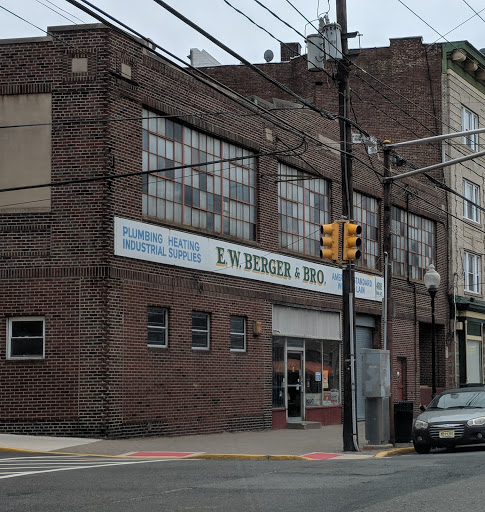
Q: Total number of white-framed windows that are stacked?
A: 3